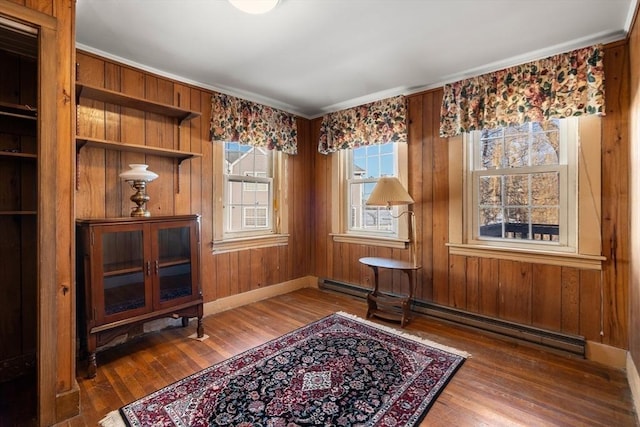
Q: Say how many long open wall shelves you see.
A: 2